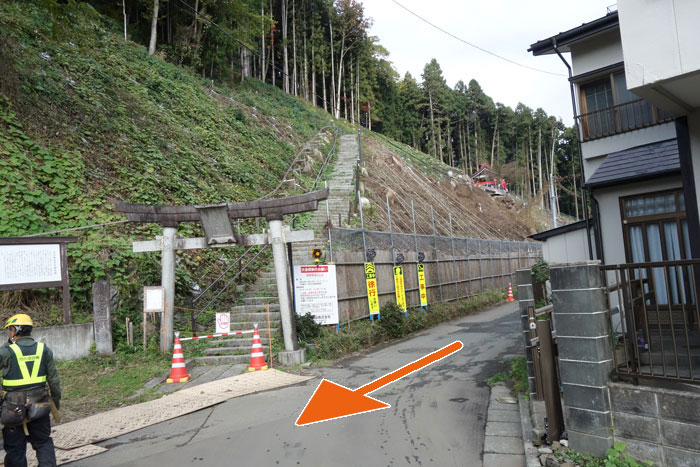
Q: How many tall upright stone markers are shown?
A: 1